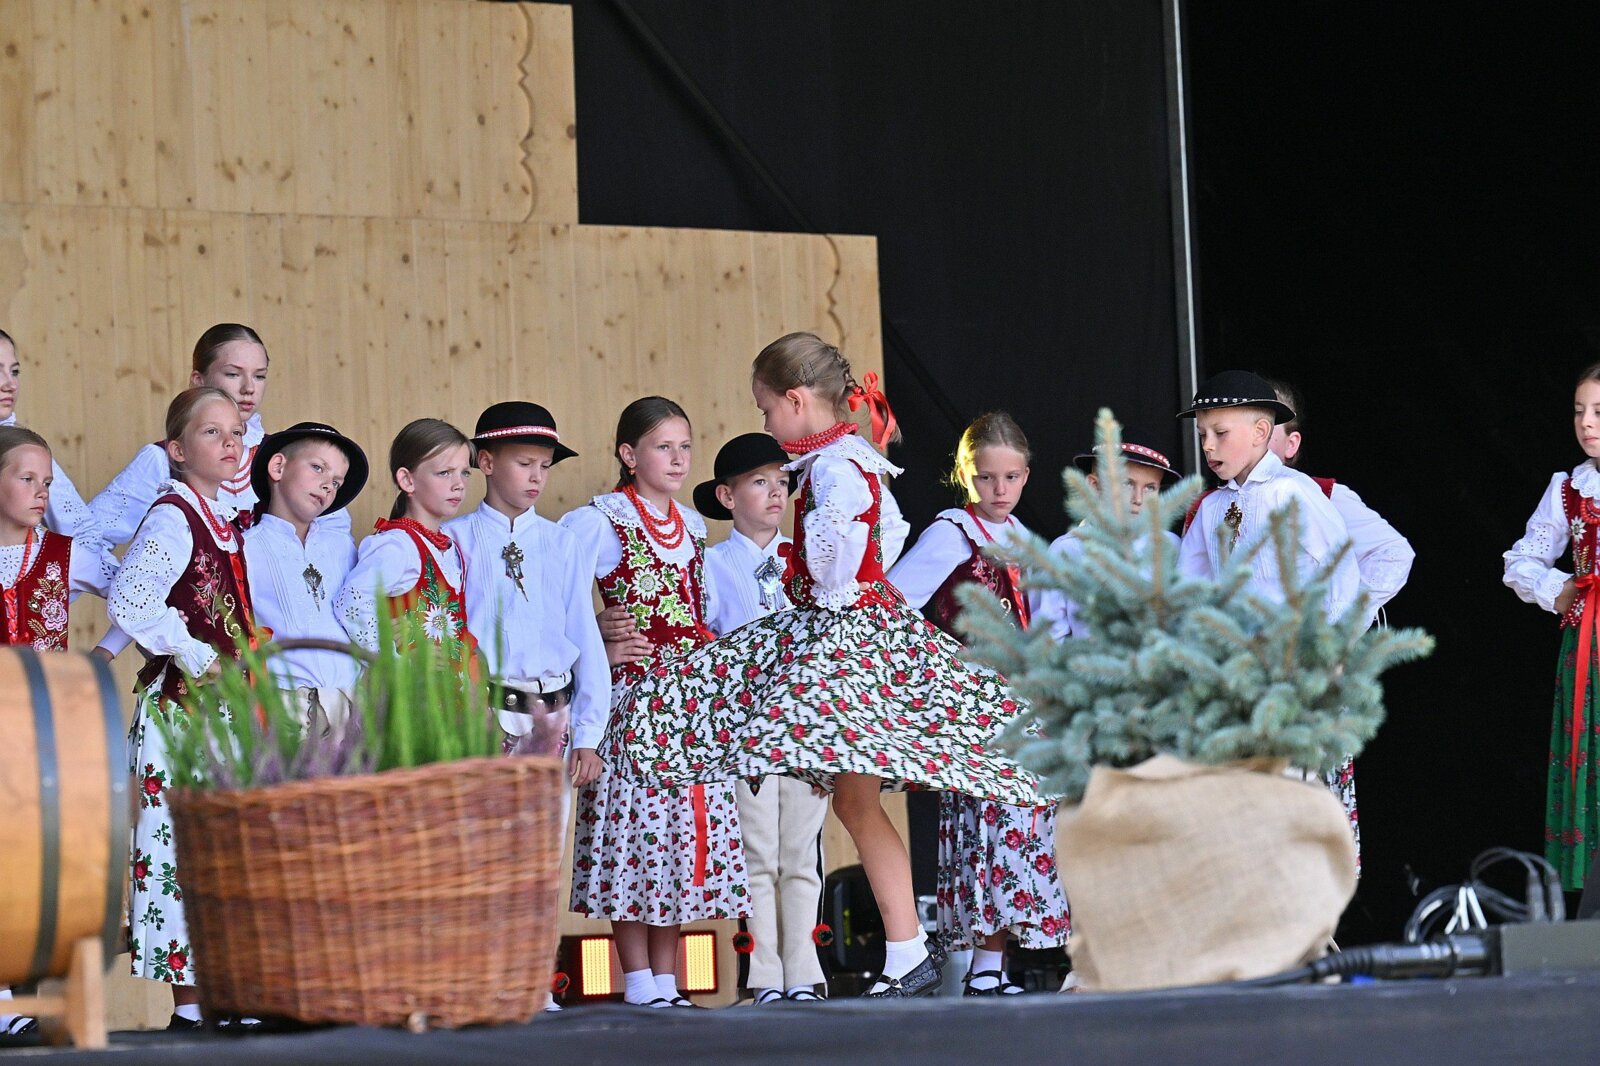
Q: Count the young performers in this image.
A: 15